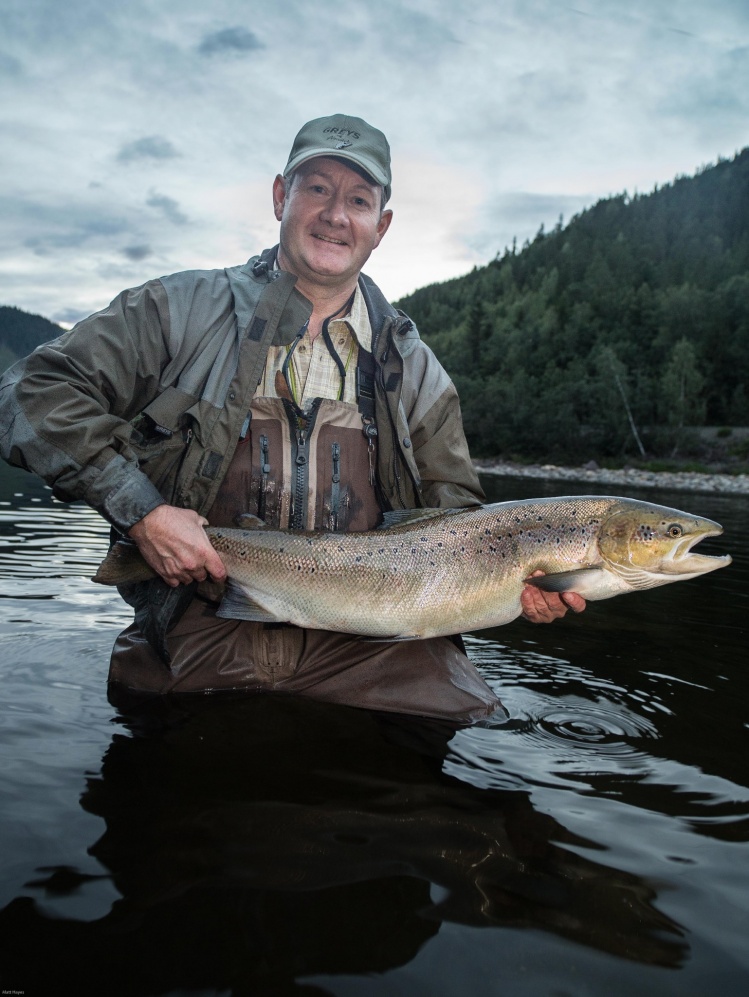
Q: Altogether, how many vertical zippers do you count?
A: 3